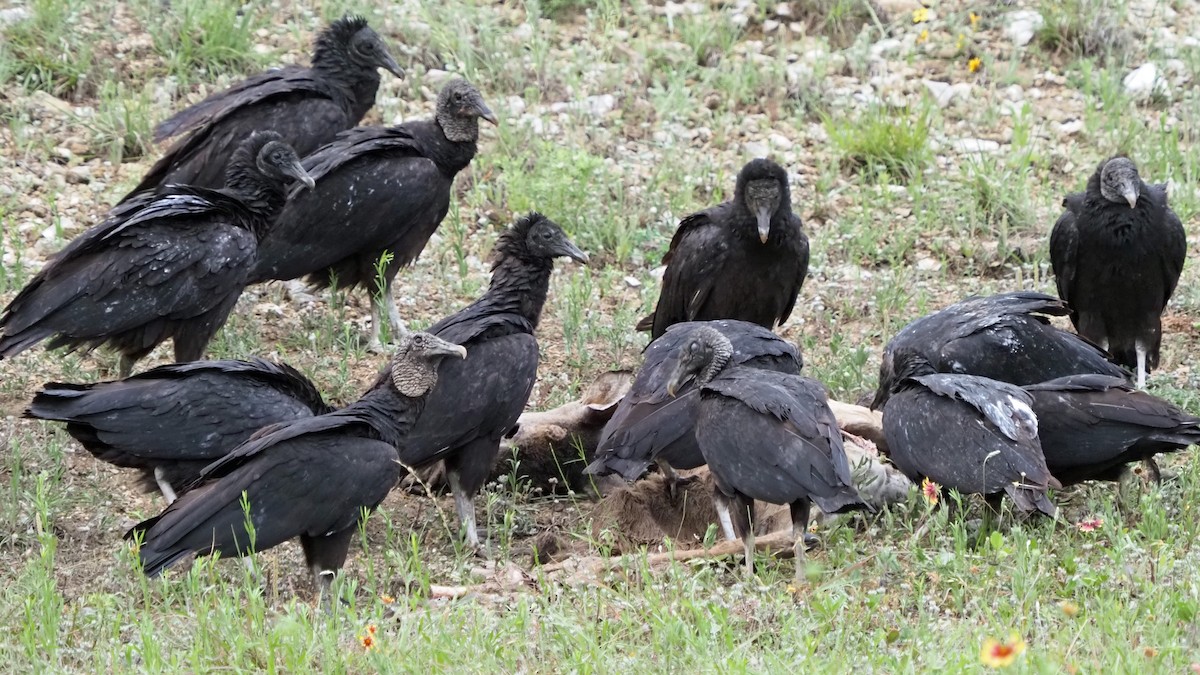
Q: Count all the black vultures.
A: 13